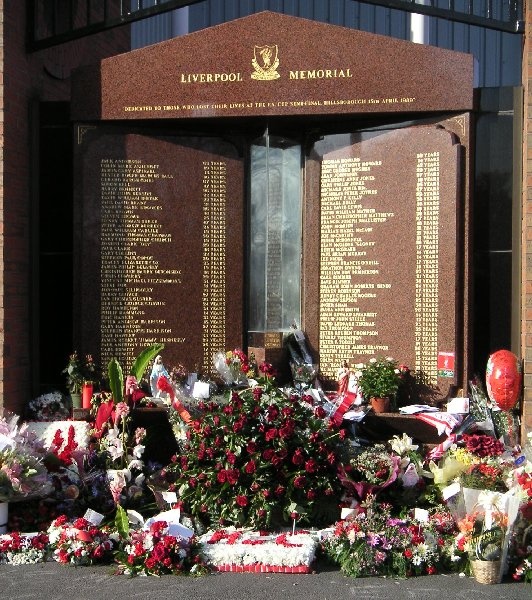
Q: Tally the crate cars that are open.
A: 0